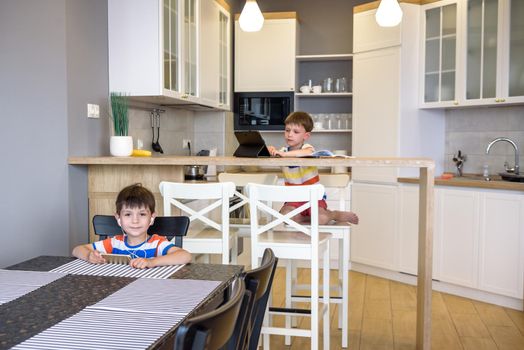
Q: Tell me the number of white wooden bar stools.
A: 4